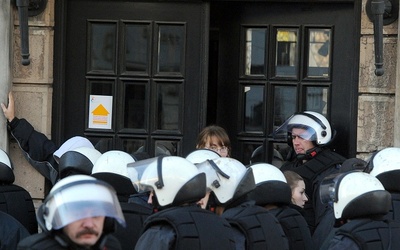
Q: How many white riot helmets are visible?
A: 11